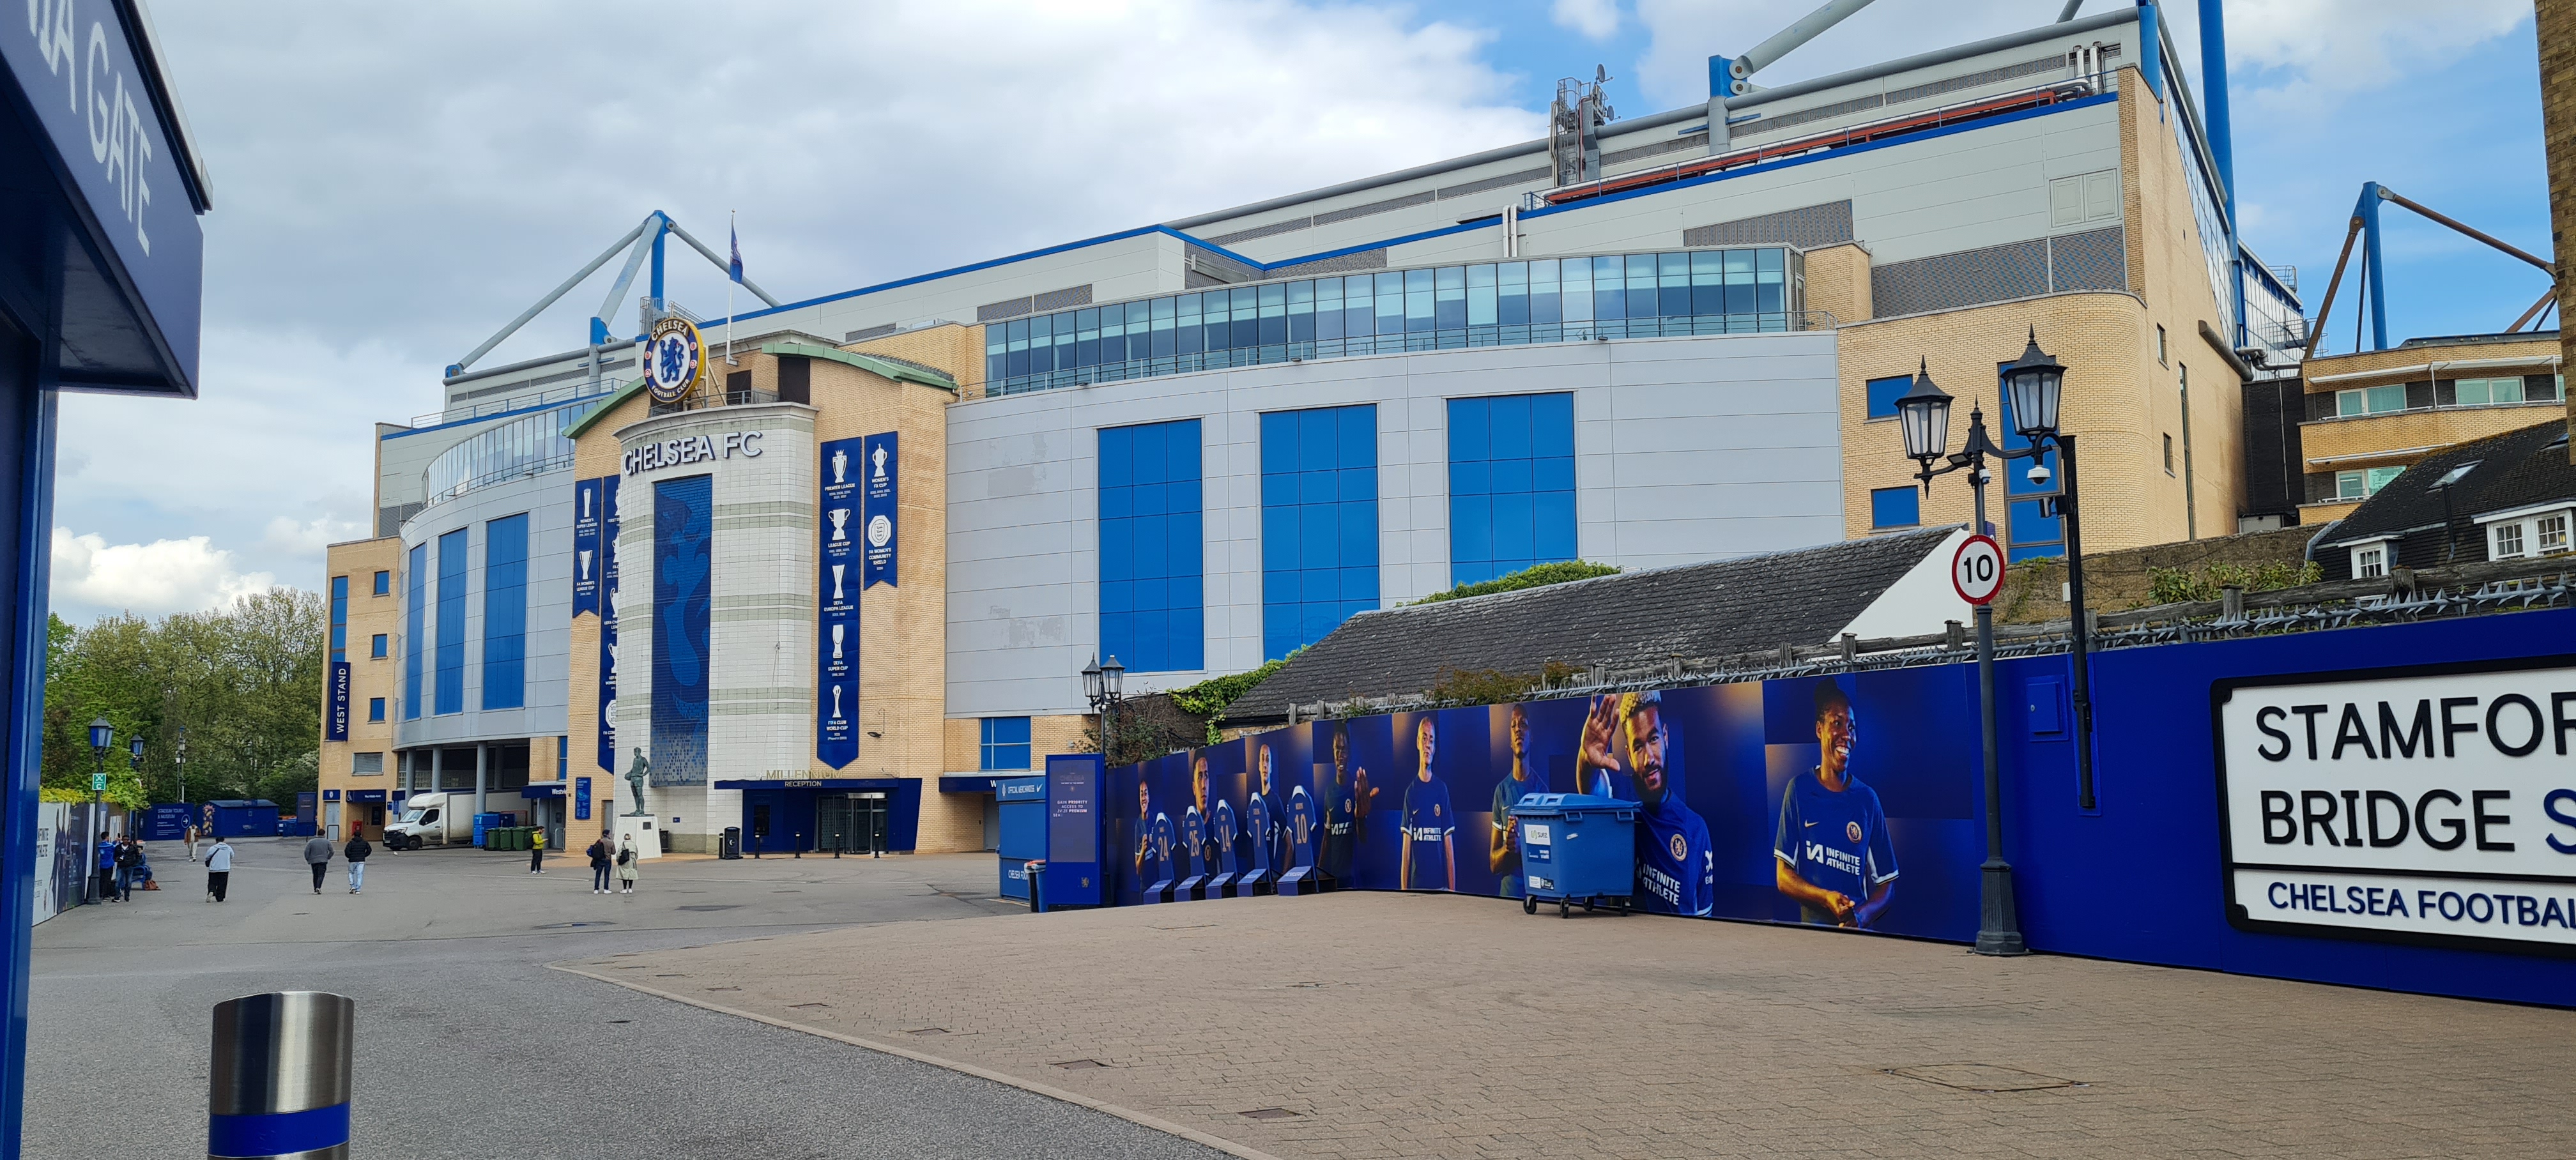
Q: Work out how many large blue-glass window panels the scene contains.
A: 6